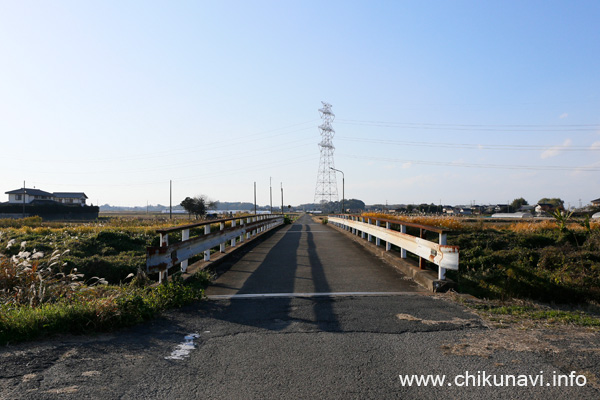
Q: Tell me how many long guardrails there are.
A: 2